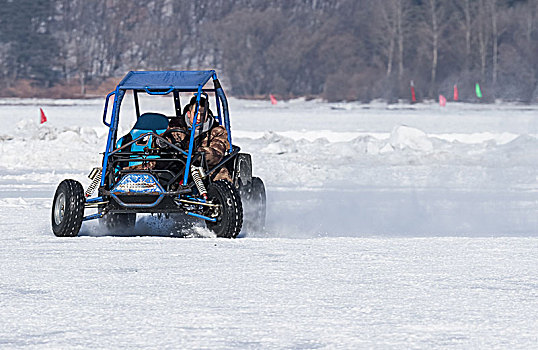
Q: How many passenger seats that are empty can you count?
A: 1